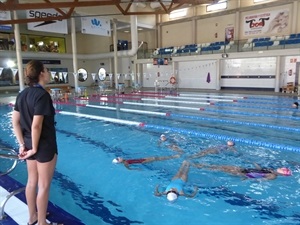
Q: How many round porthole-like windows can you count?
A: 2